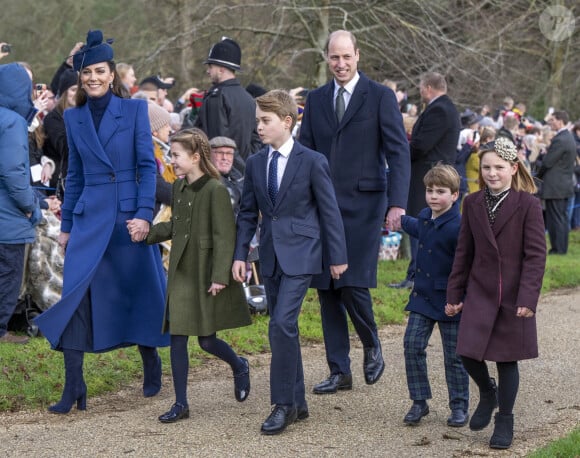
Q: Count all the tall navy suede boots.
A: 2